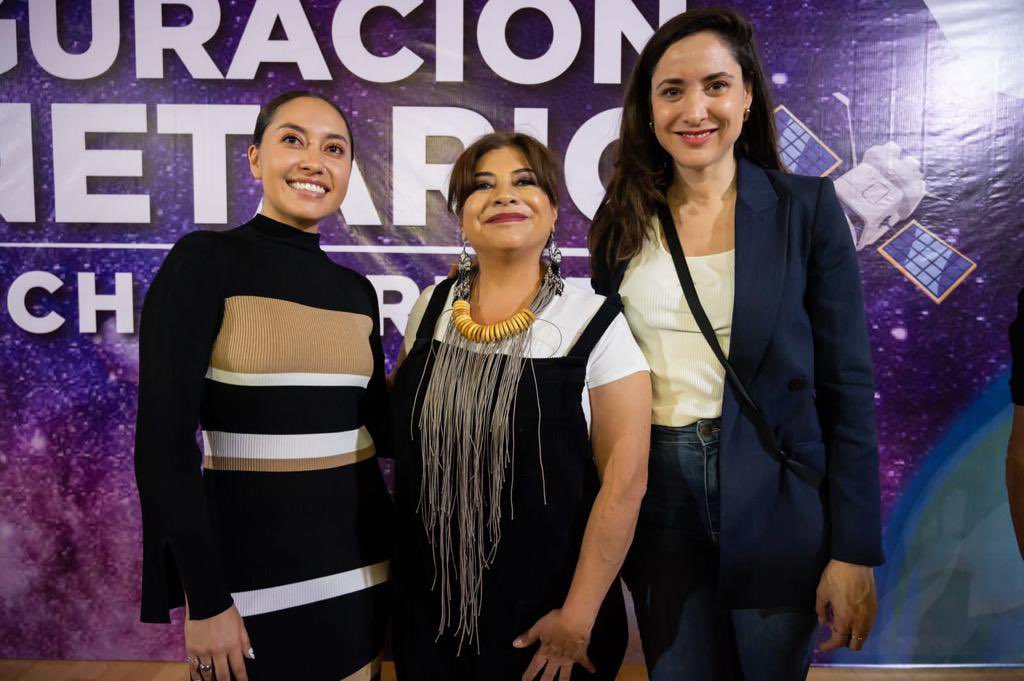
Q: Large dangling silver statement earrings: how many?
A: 2